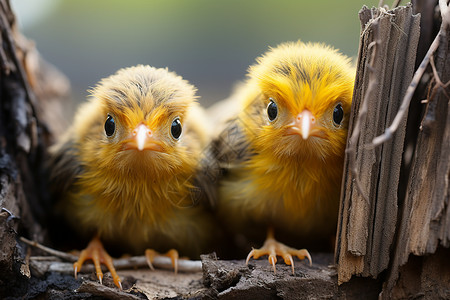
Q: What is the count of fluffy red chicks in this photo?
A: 0